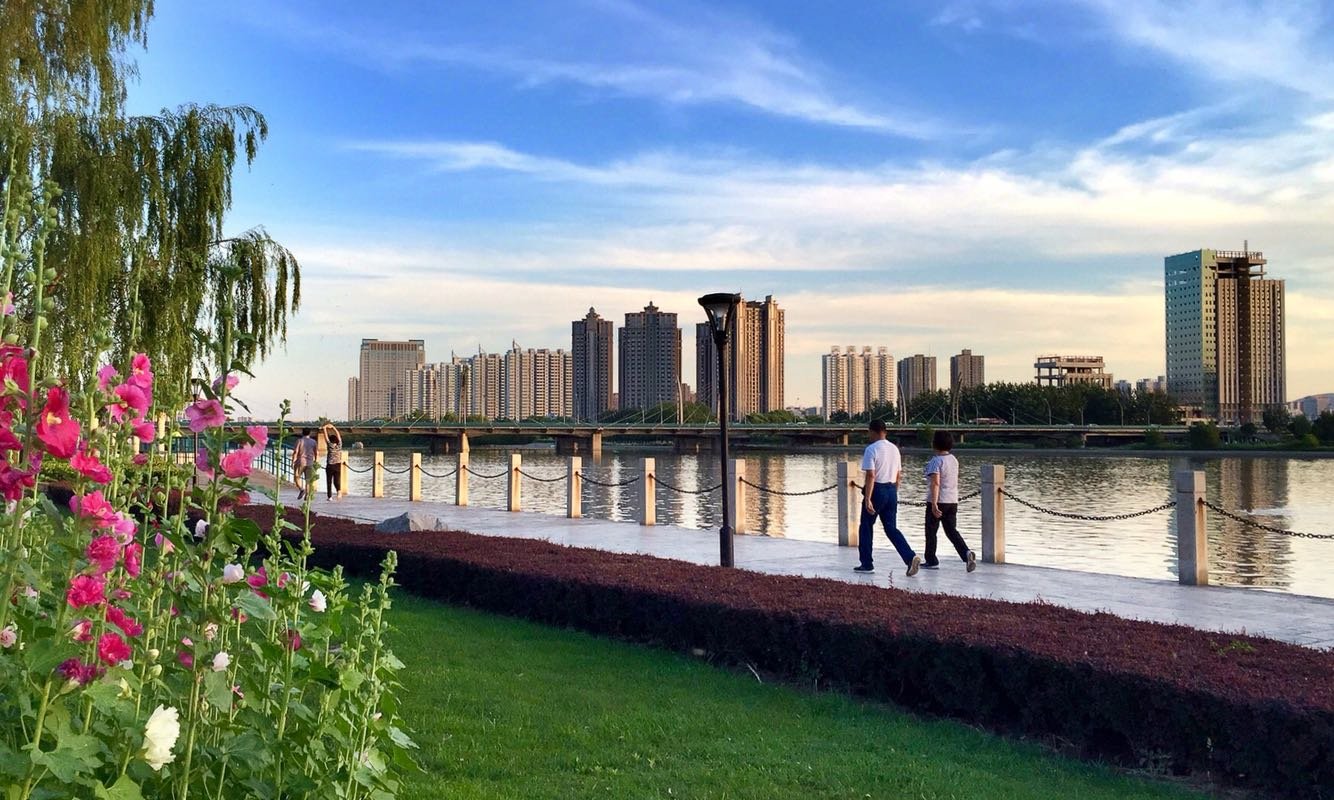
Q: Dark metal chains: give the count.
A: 12